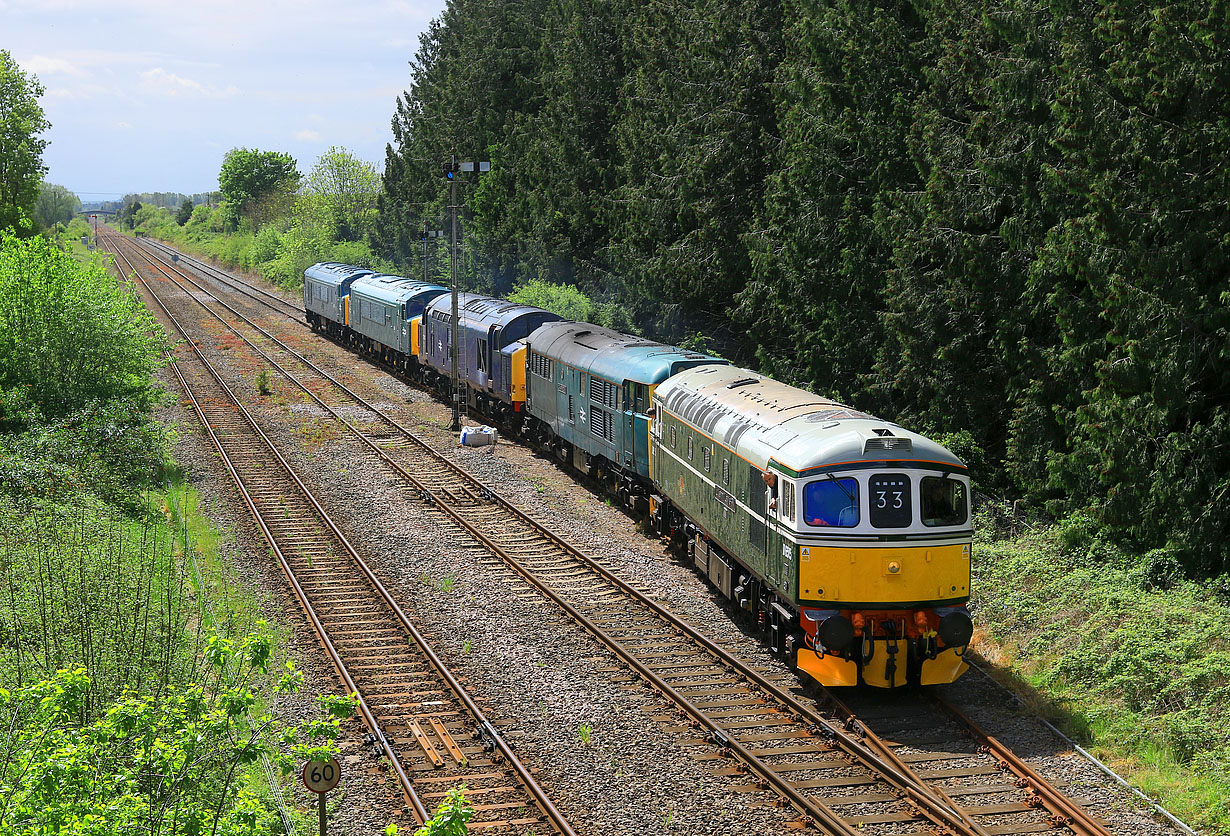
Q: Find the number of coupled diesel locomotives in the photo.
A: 5